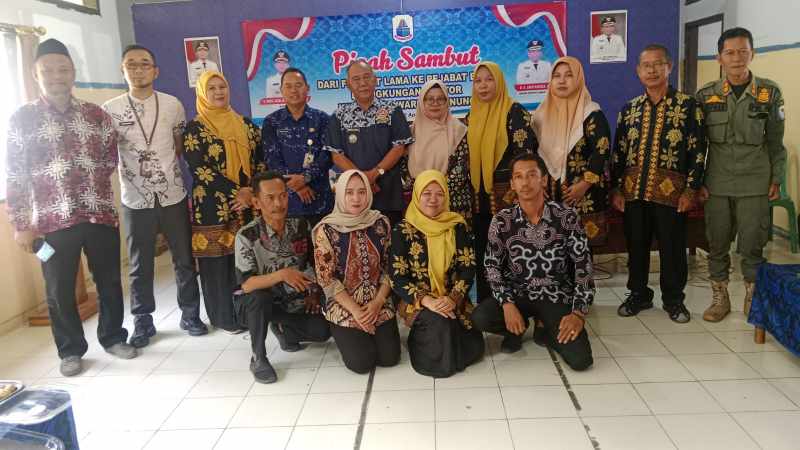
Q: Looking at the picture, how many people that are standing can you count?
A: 10